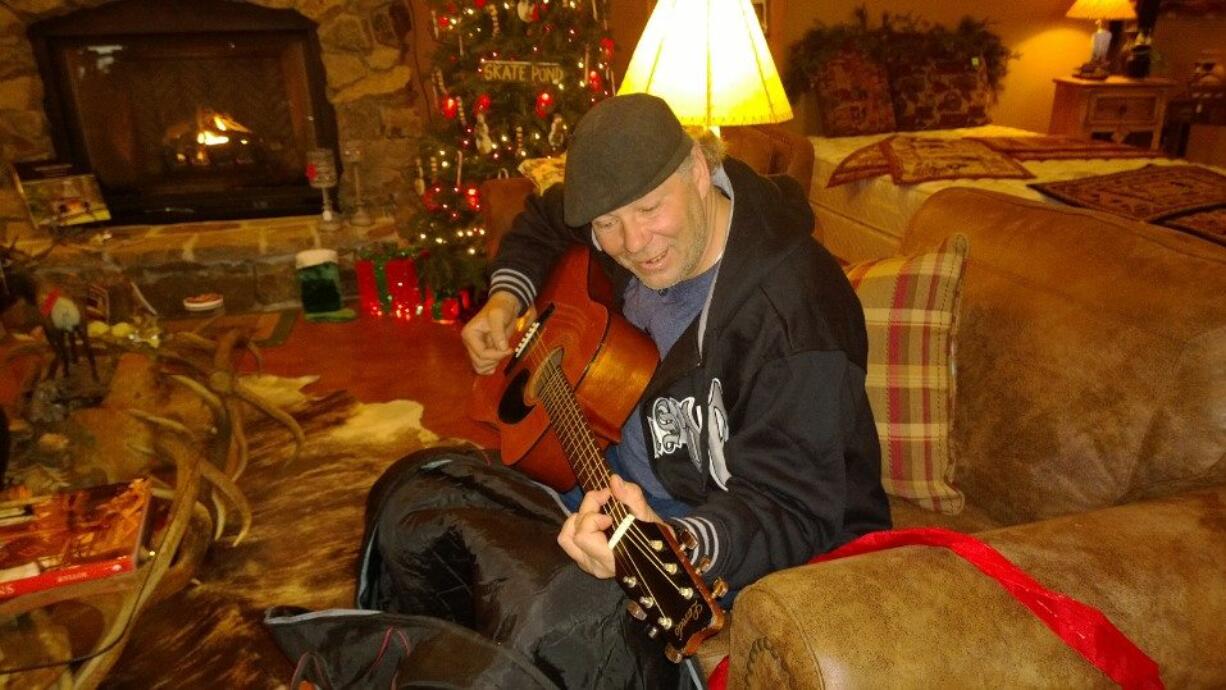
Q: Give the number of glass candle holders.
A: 2